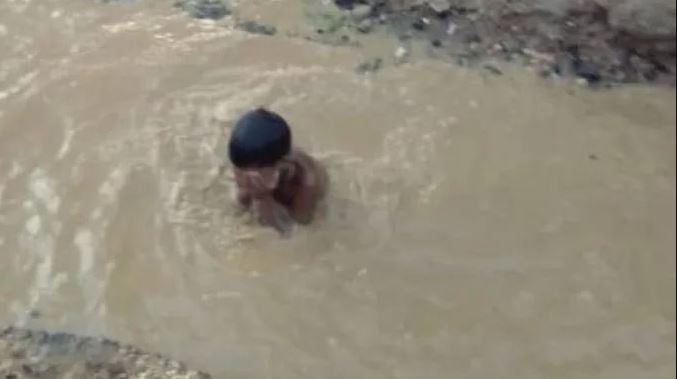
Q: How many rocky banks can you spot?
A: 2